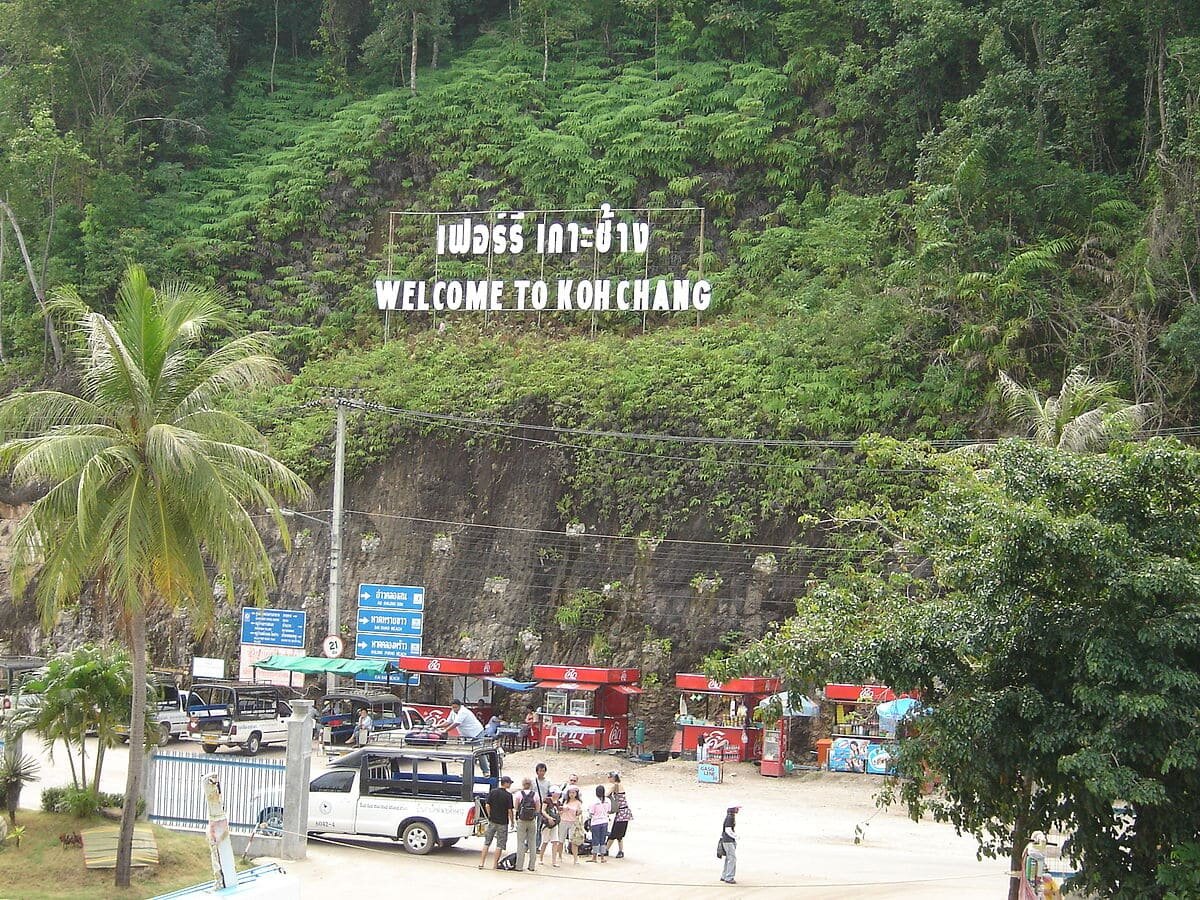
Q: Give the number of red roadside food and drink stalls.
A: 4